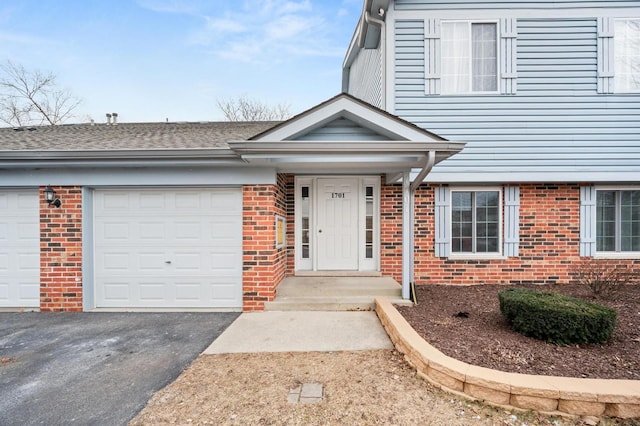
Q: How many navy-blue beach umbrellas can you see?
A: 0